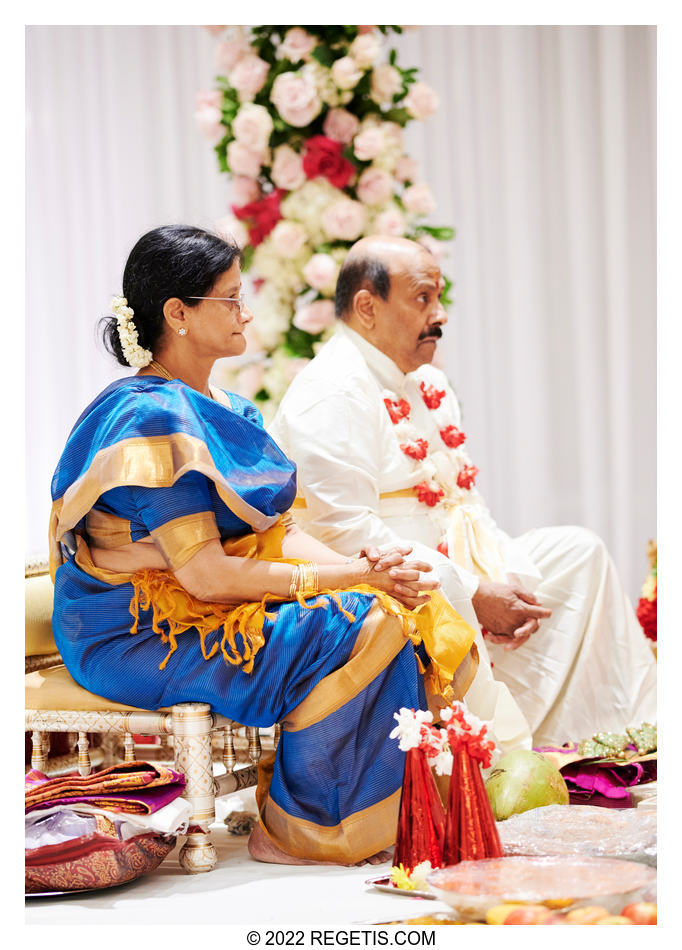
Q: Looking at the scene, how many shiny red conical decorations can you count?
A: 2